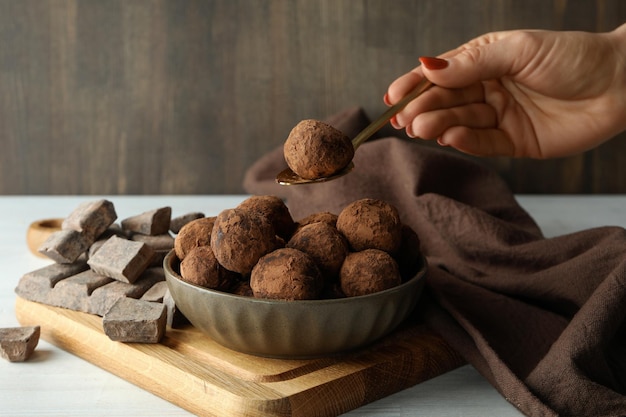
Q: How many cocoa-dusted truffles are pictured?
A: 11